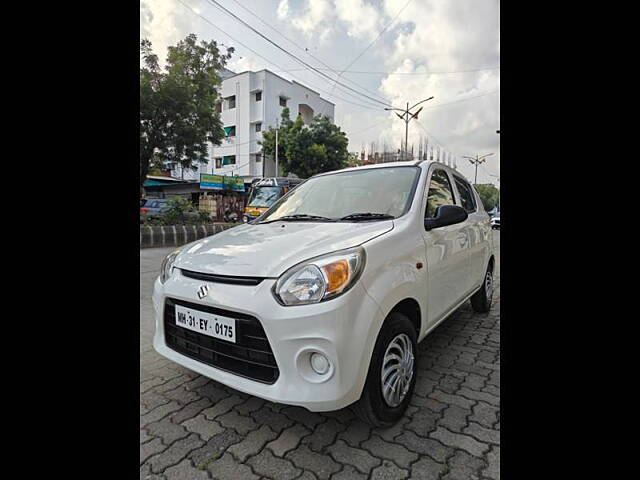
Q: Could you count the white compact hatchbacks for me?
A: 1